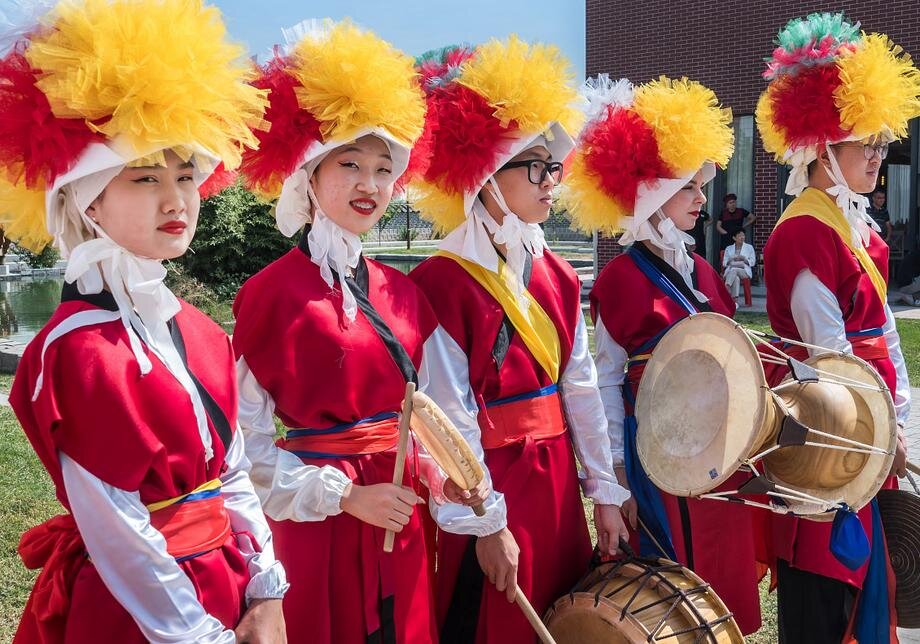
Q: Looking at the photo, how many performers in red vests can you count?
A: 5